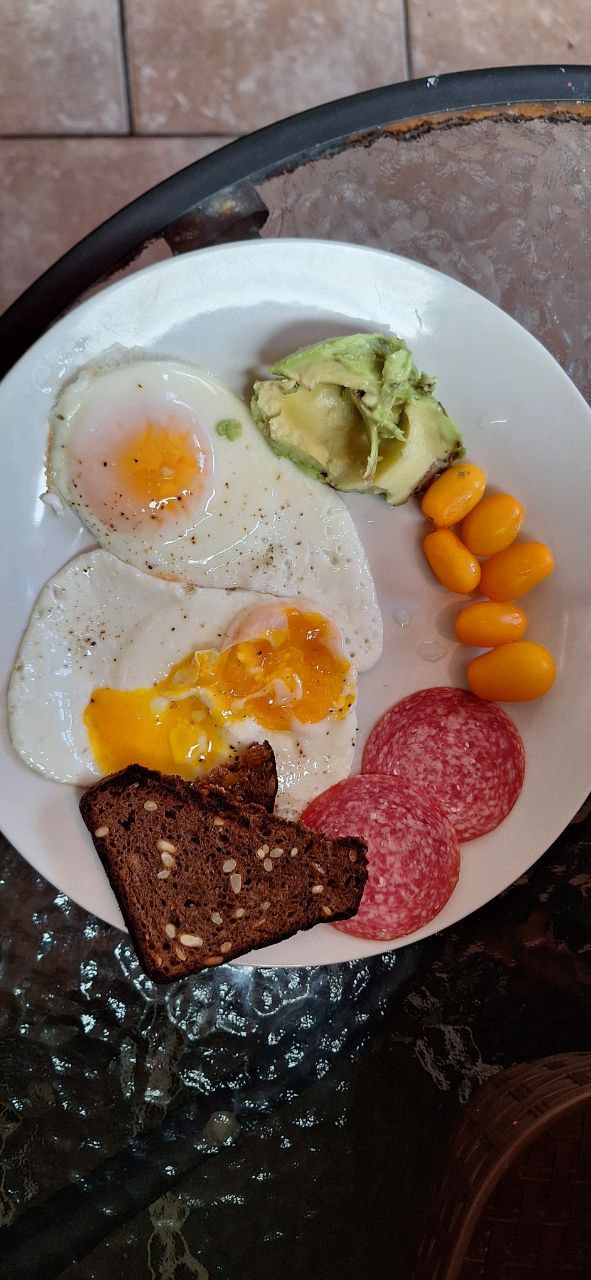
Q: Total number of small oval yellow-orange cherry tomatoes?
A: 6